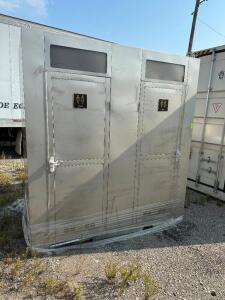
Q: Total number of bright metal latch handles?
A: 2